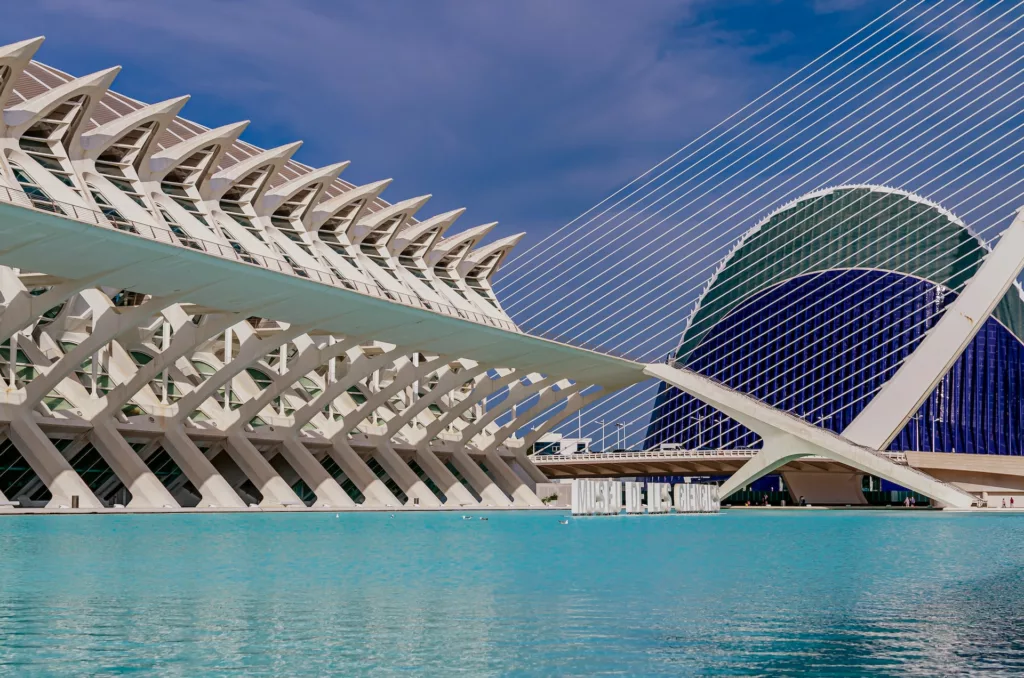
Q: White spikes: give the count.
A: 11